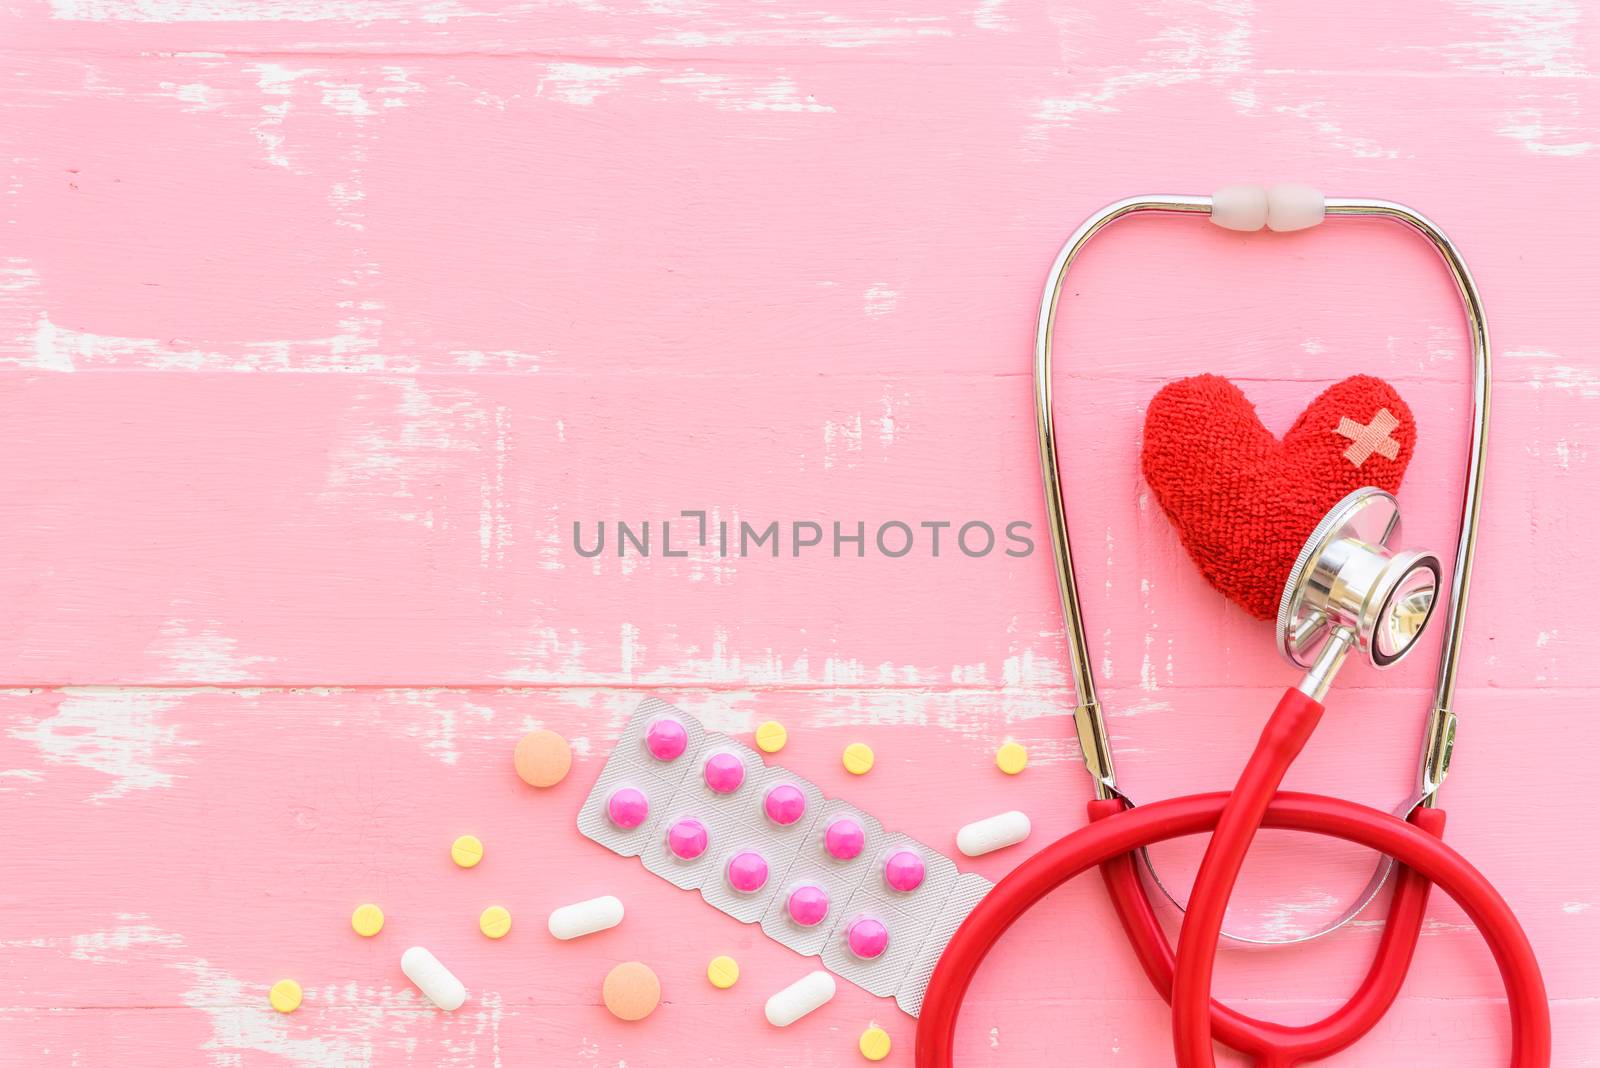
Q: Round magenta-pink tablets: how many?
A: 10